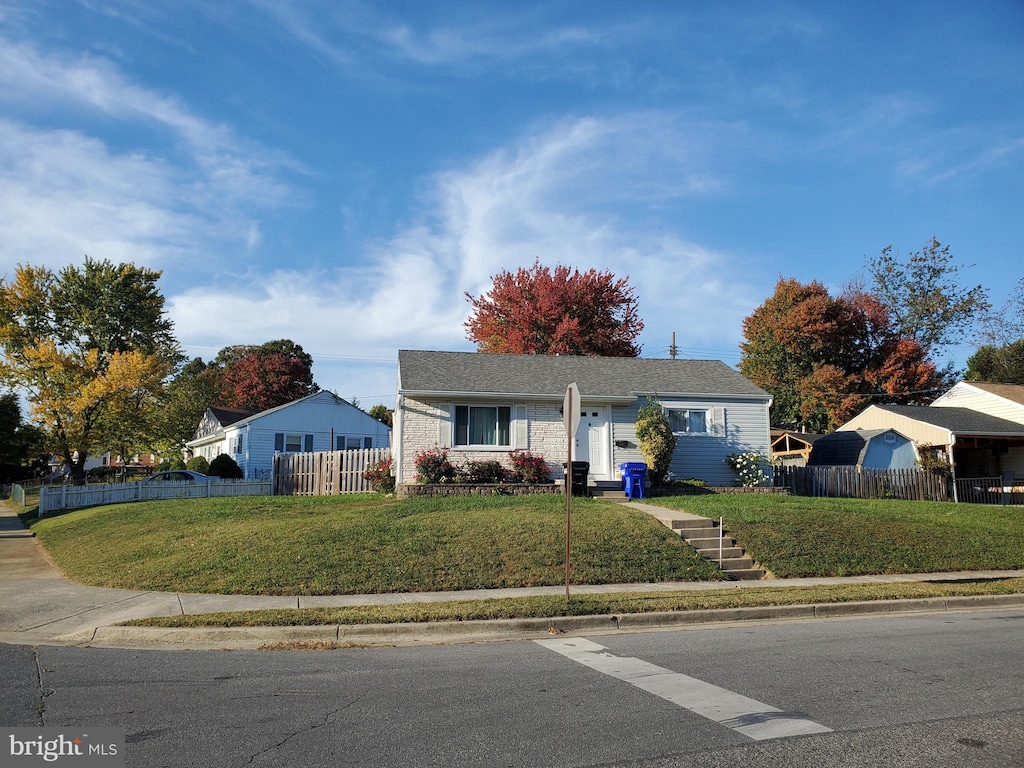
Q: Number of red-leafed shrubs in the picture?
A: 3